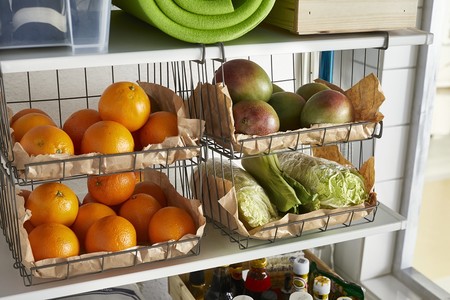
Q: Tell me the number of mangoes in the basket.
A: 6